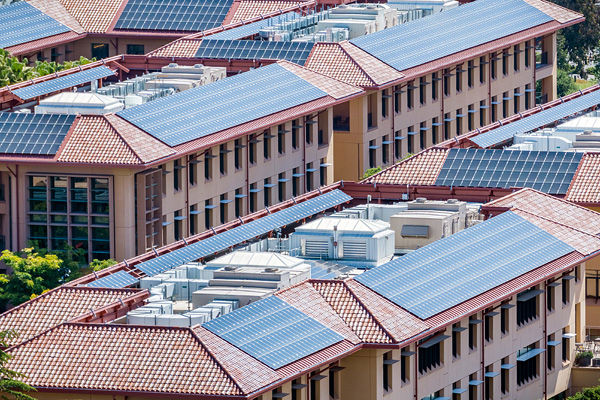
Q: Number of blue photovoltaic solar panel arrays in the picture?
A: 14